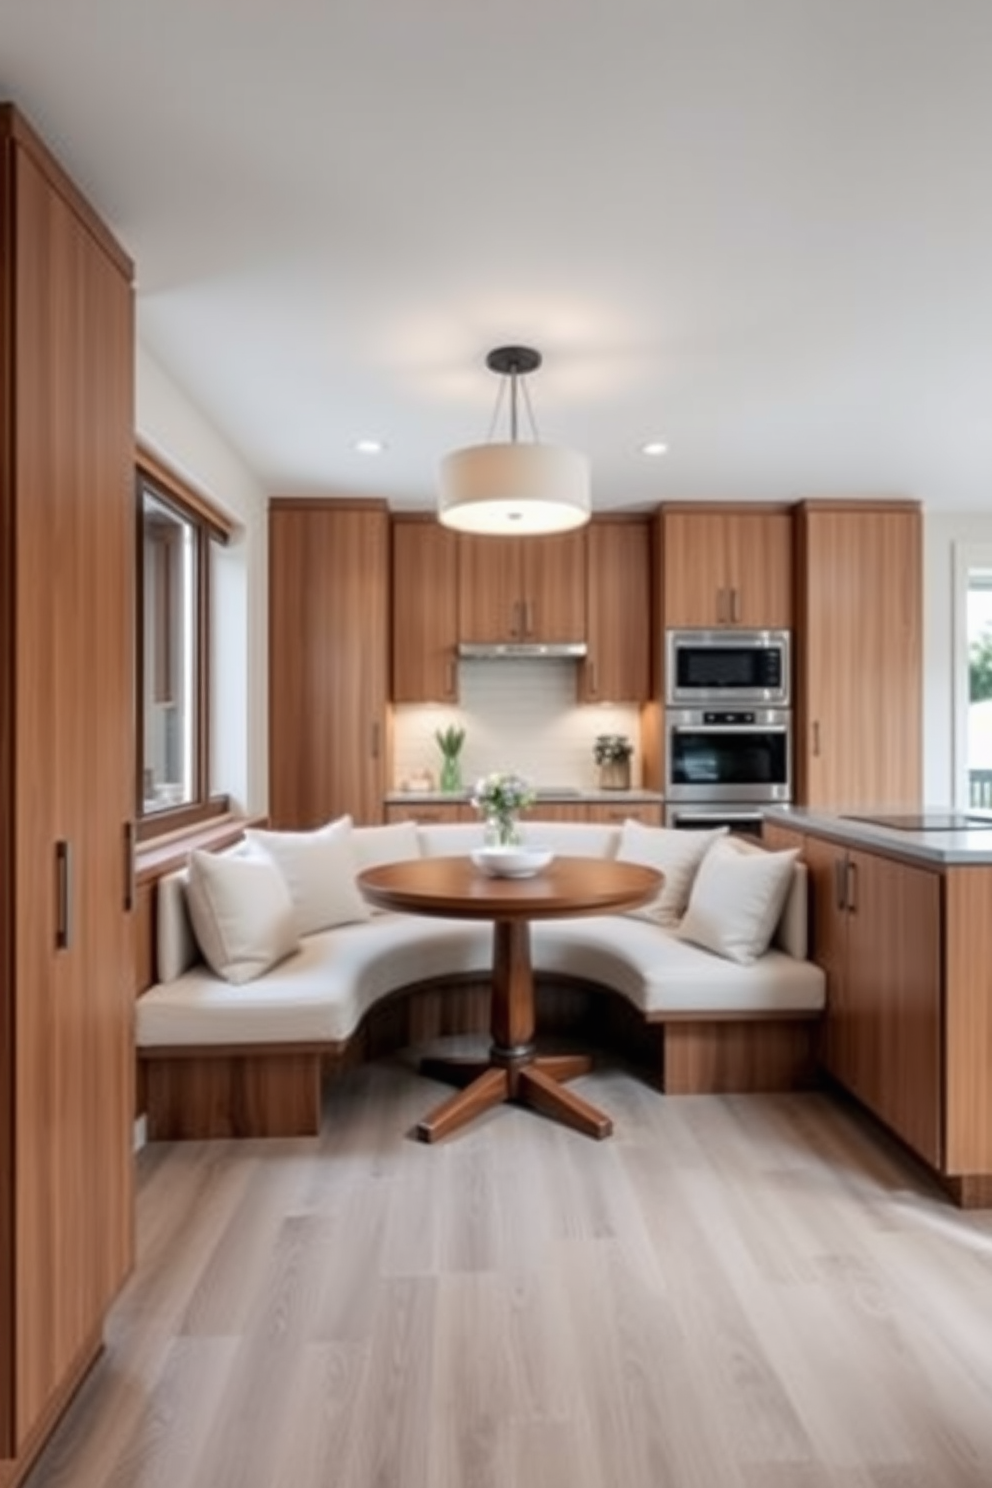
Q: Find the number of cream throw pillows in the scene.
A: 5